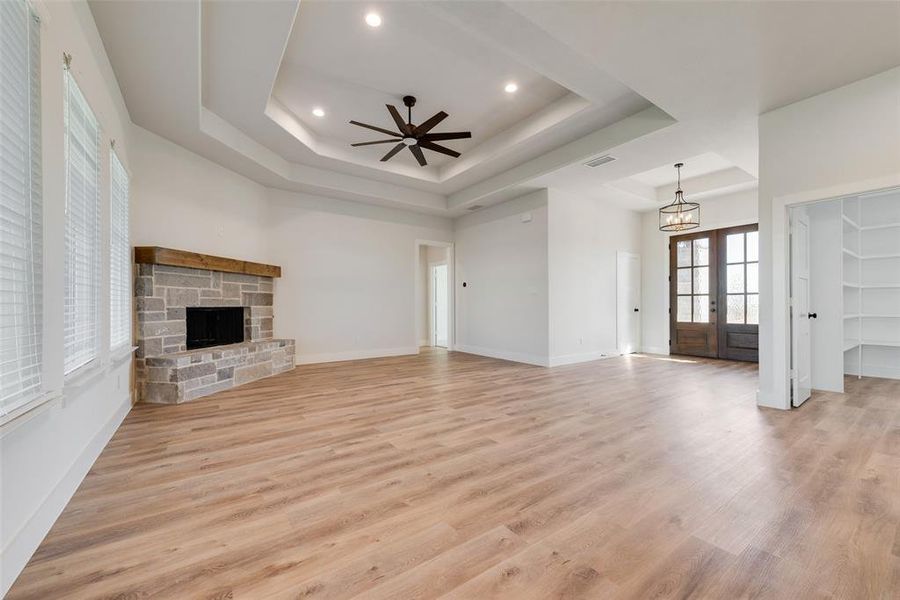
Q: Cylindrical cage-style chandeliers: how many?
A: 1